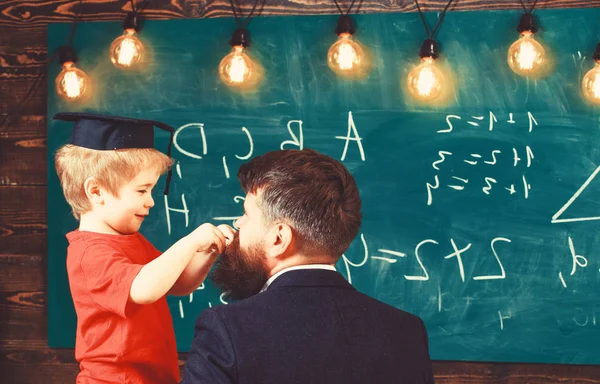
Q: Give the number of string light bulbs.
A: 7